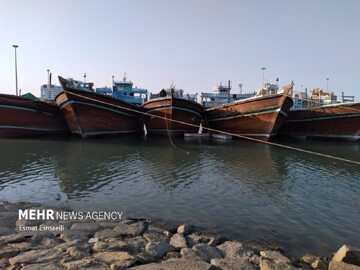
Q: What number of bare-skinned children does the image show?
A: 0